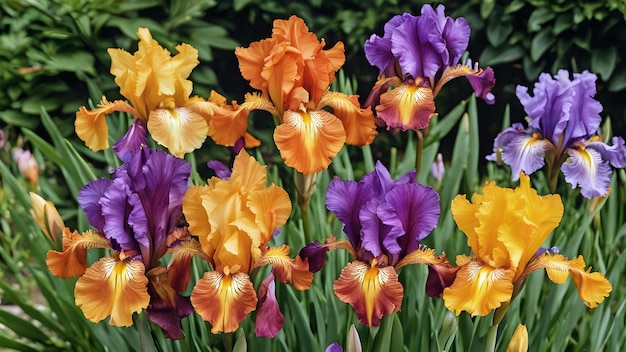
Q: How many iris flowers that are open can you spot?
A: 8